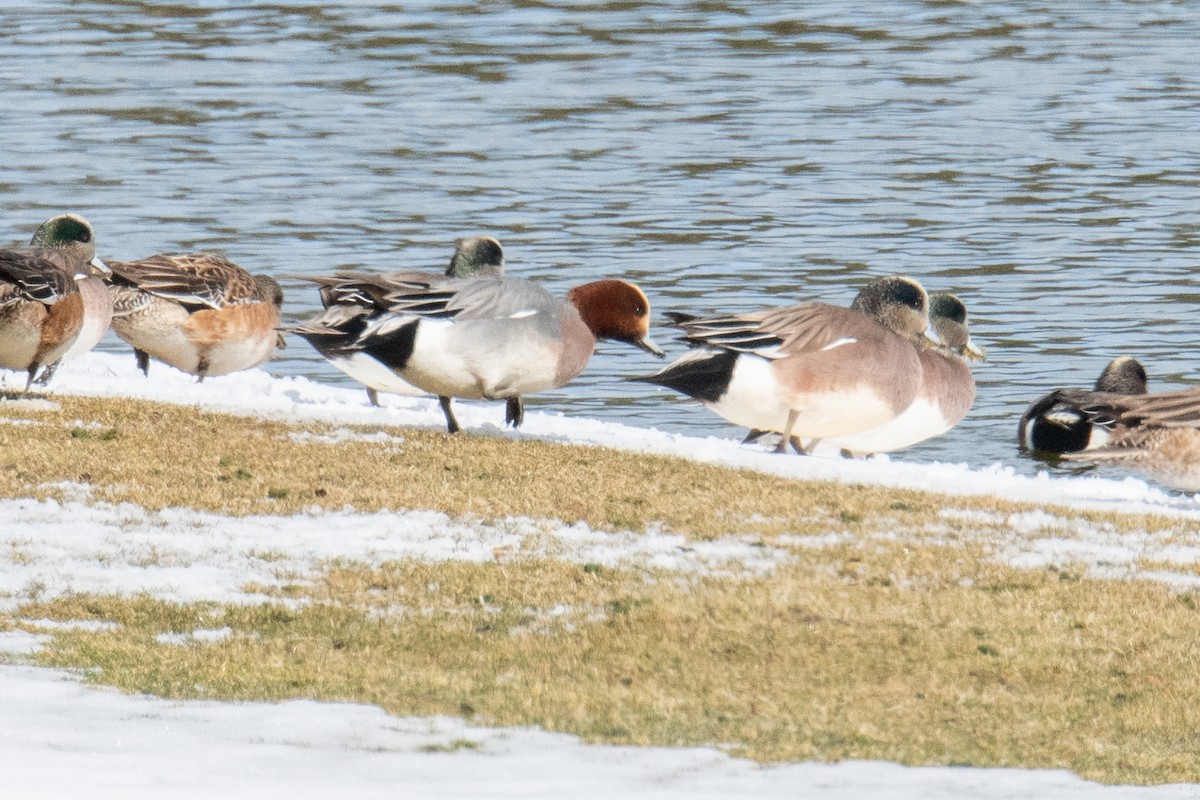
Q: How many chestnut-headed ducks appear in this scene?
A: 1